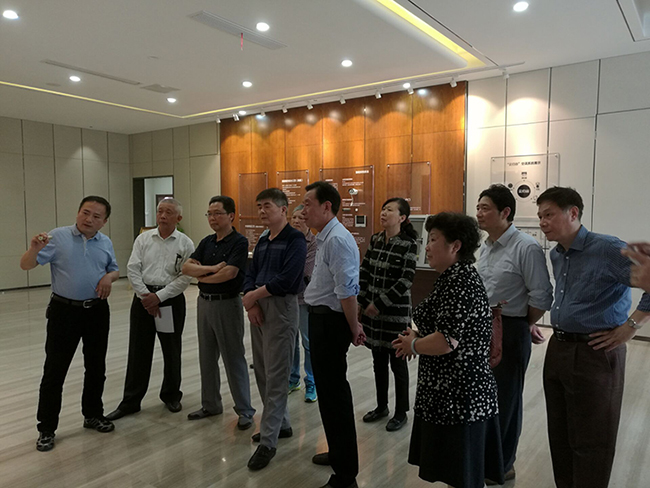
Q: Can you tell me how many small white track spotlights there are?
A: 10